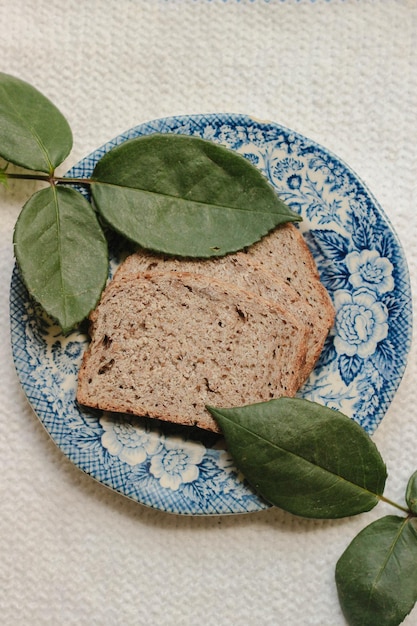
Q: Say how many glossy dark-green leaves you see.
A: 6